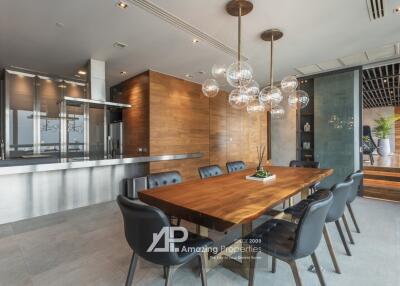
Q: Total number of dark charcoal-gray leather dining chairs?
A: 8